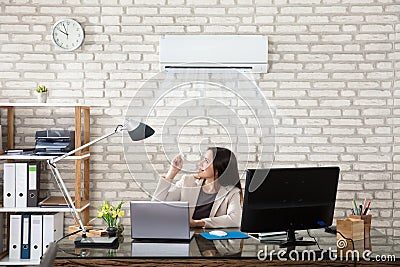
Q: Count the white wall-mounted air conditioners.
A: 1